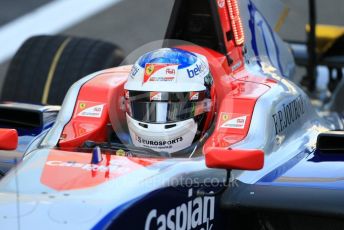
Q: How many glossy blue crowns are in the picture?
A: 1